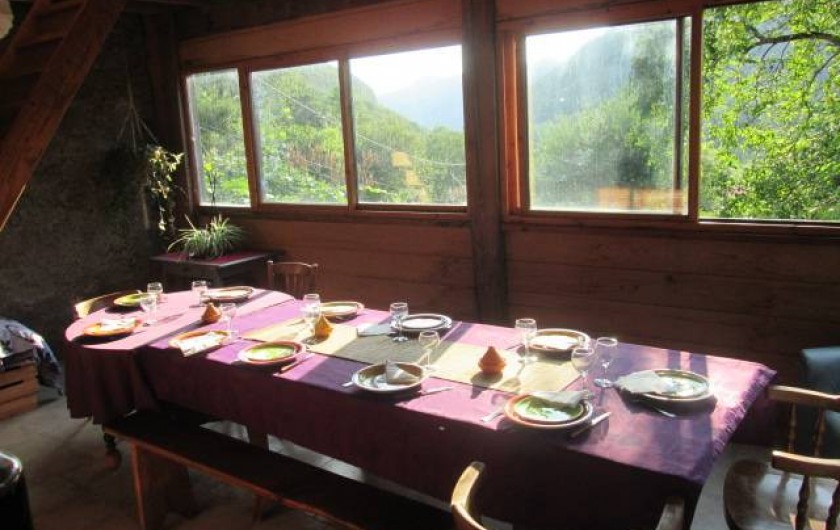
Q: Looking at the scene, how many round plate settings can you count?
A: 11